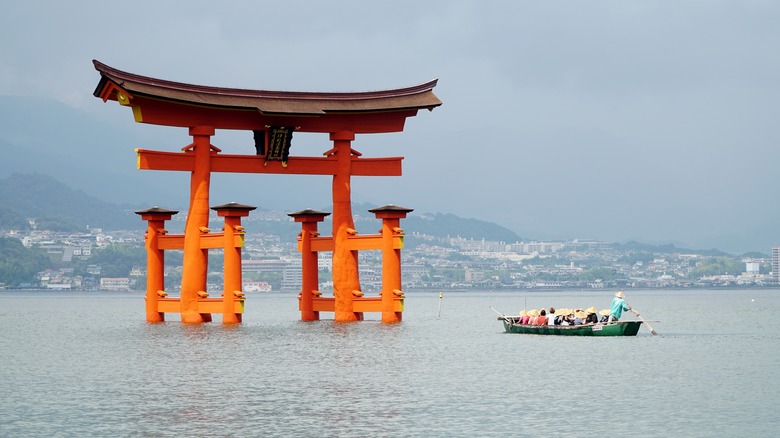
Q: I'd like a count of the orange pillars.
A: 6